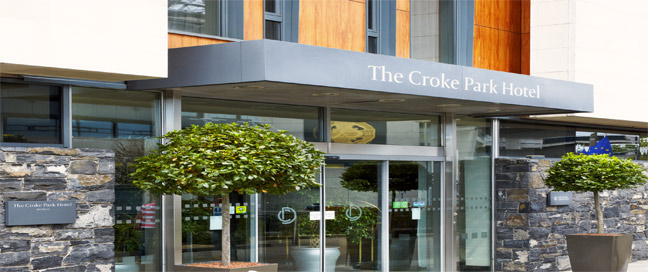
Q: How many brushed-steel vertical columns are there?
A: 2